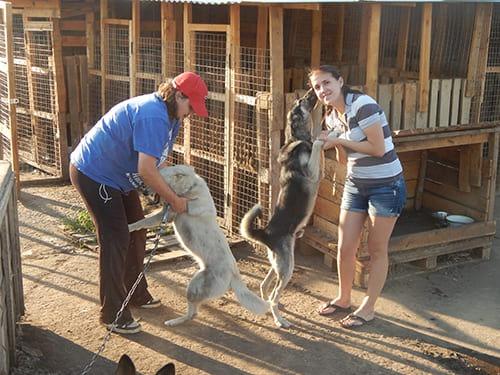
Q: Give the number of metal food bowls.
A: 2